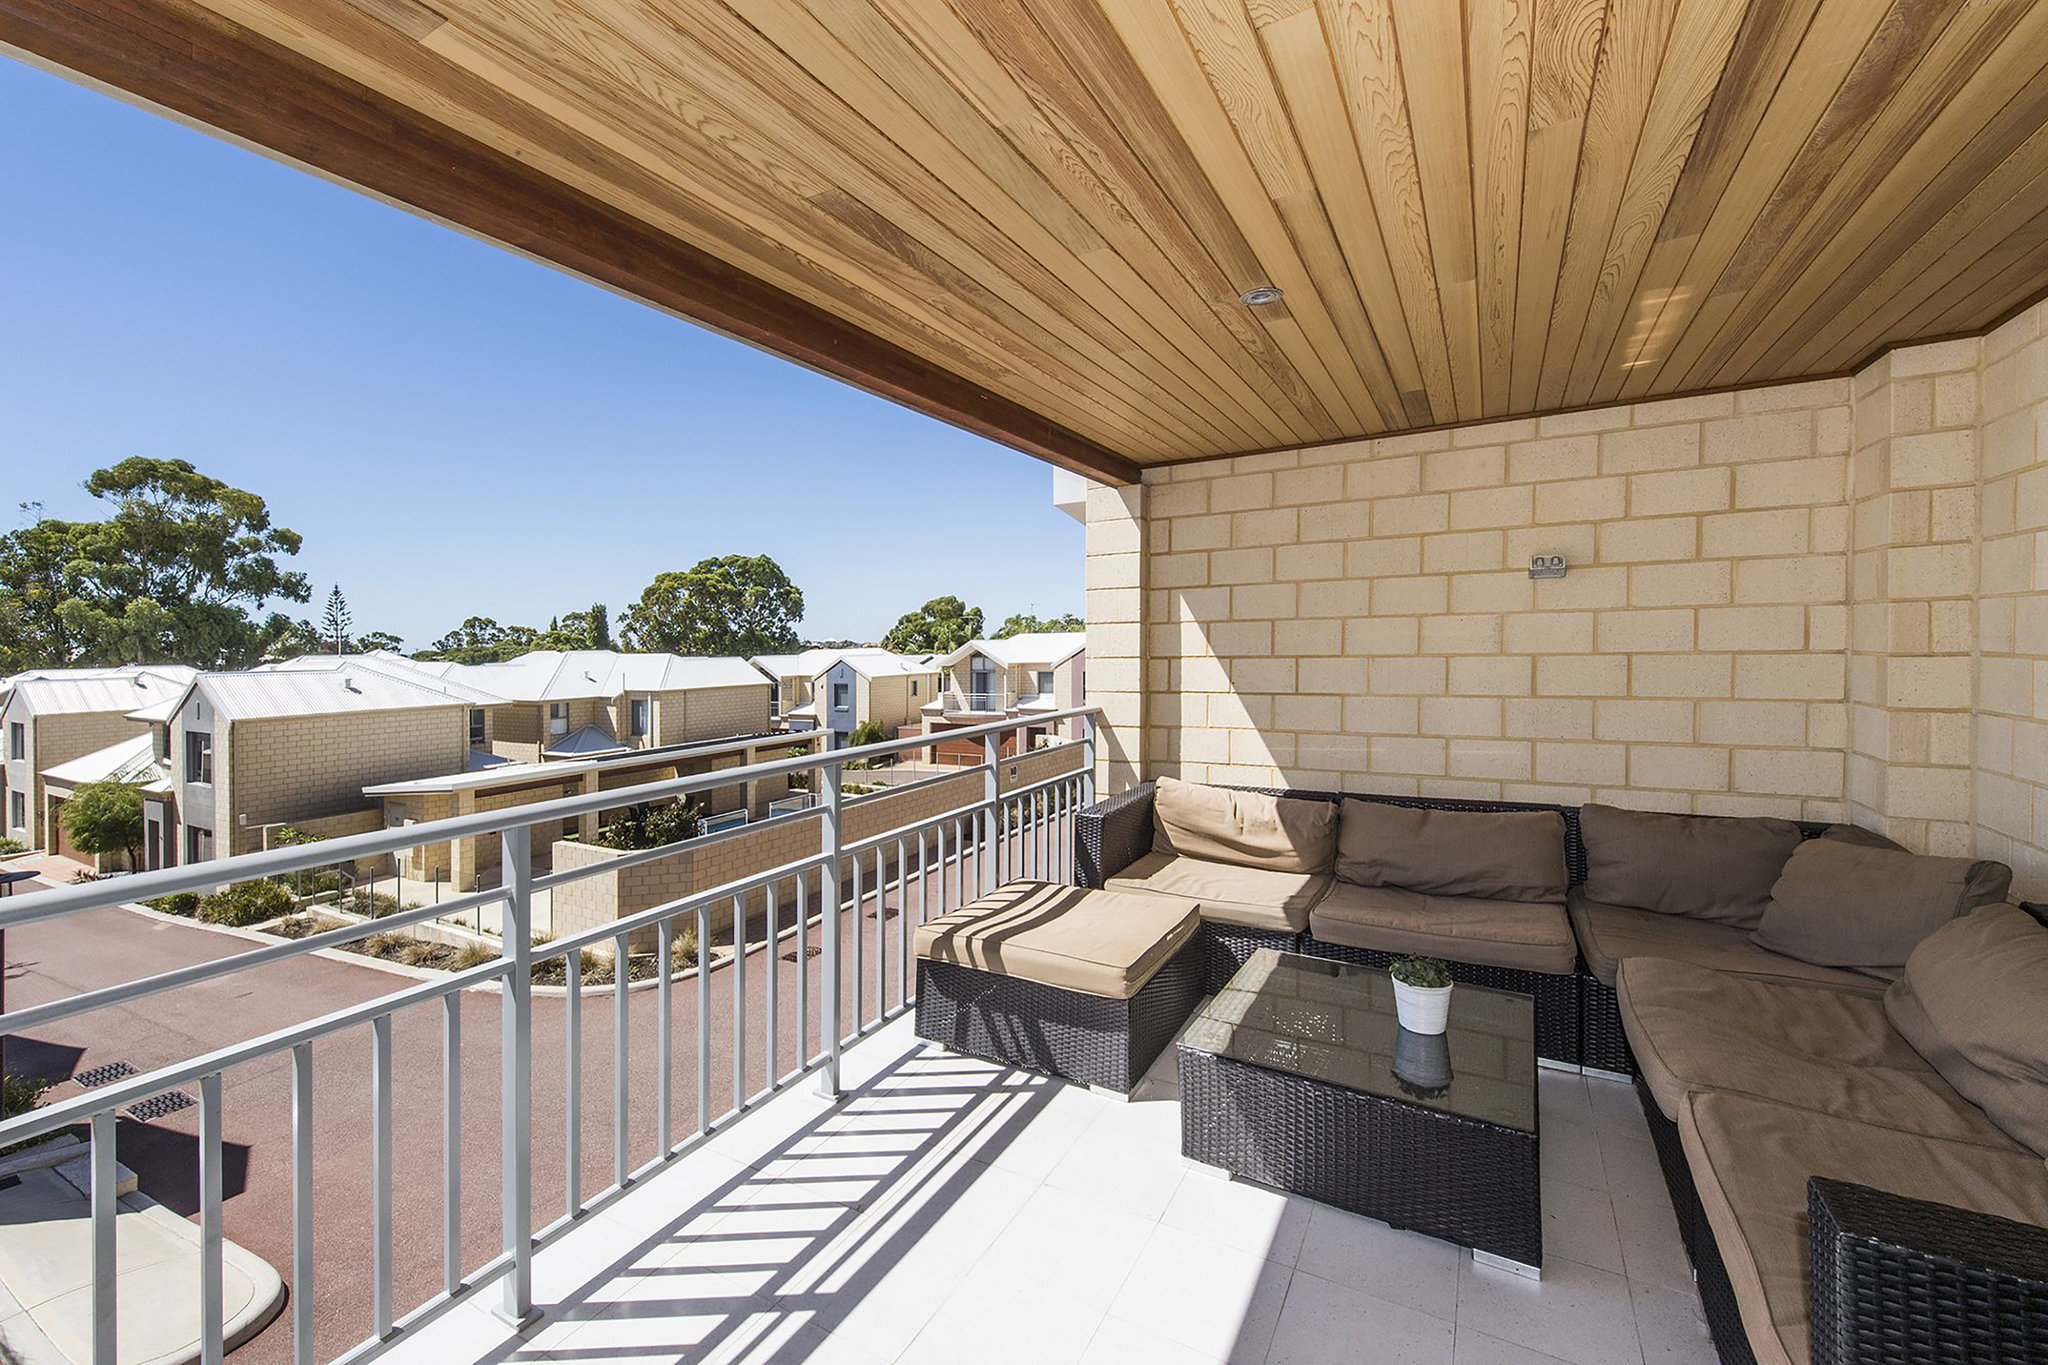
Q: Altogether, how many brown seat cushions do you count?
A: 6